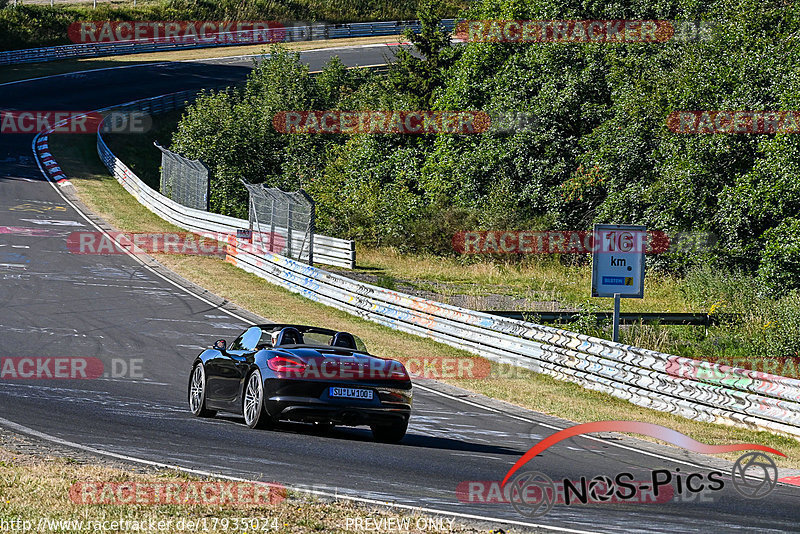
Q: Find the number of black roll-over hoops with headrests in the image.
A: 2